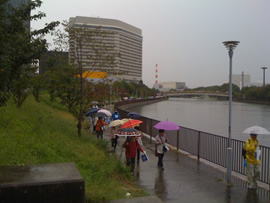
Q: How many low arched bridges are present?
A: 1